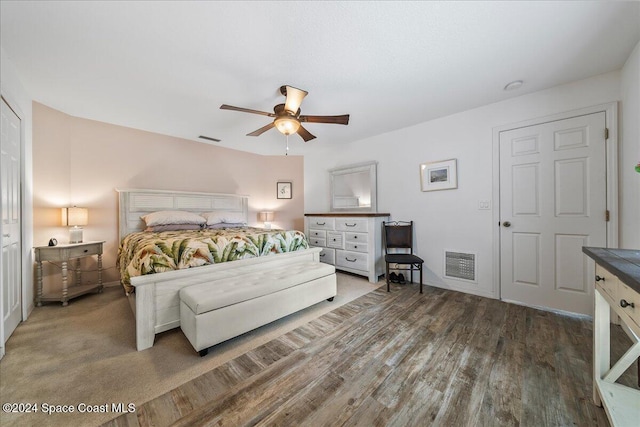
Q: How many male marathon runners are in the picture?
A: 0